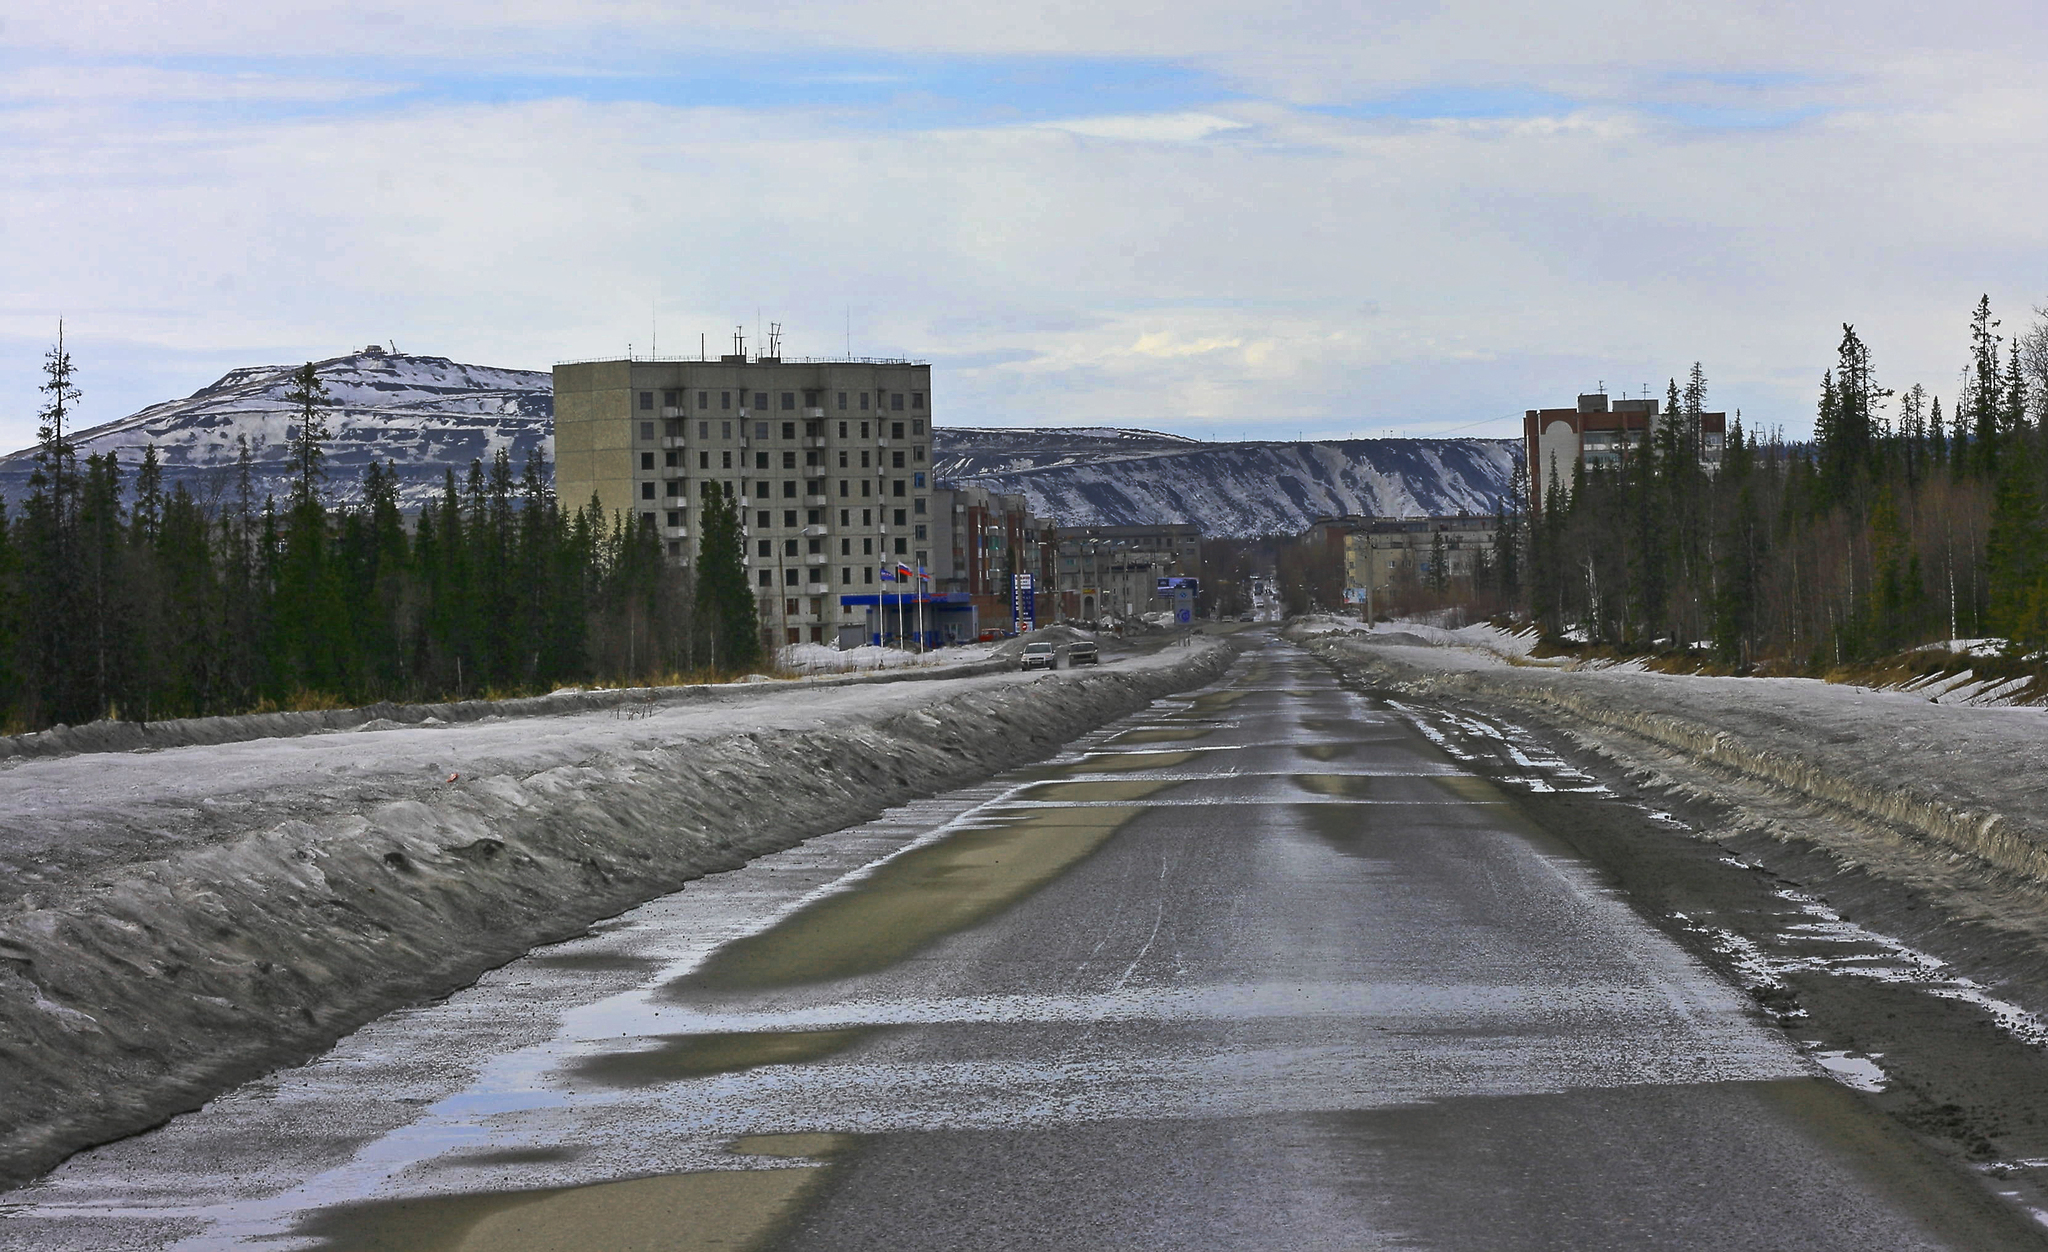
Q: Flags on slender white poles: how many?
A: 3